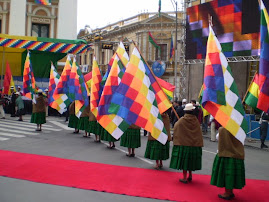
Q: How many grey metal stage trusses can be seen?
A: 2